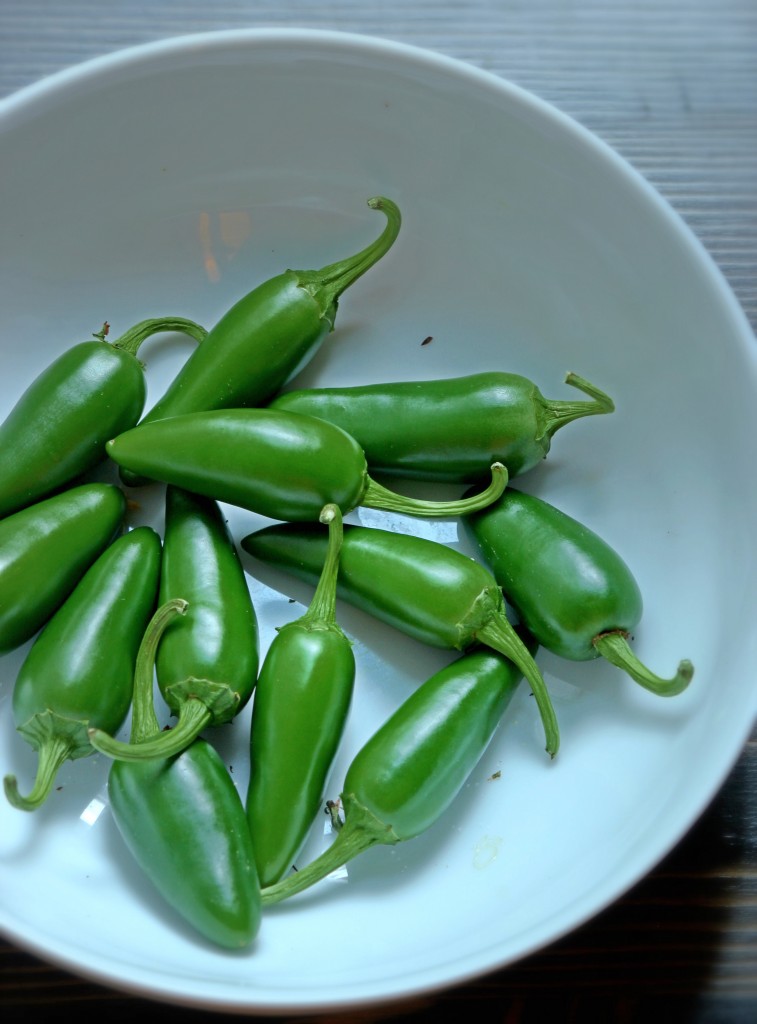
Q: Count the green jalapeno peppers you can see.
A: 12